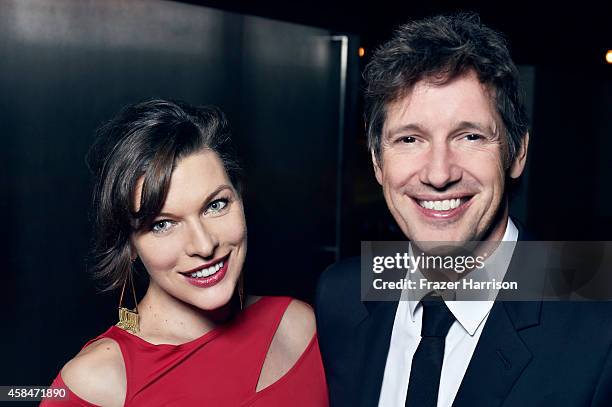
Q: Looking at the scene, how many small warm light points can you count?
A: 2